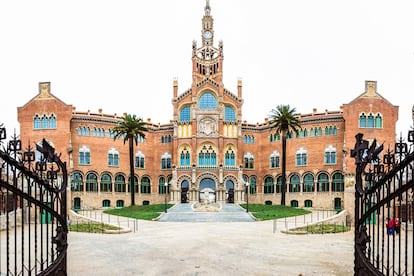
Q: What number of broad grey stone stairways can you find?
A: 1